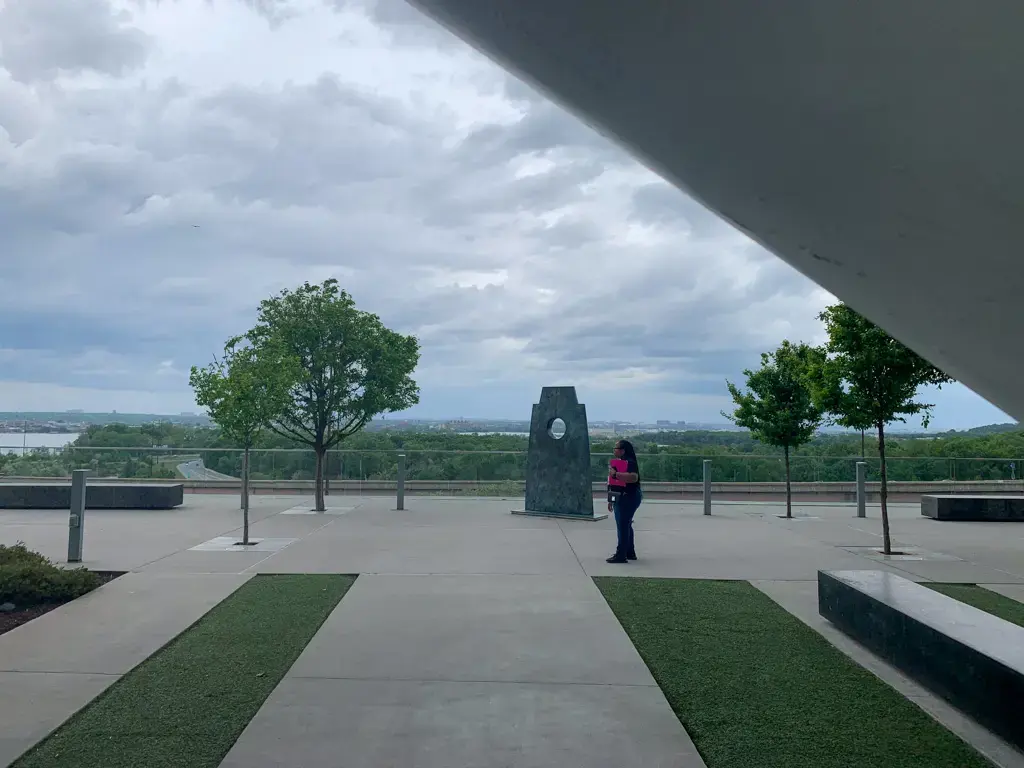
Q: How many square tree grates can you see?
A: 4